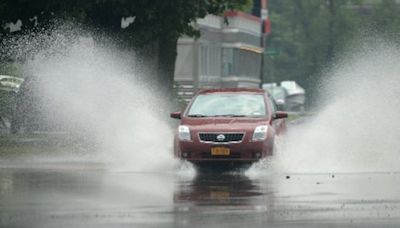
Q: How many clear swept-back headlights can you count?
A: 2